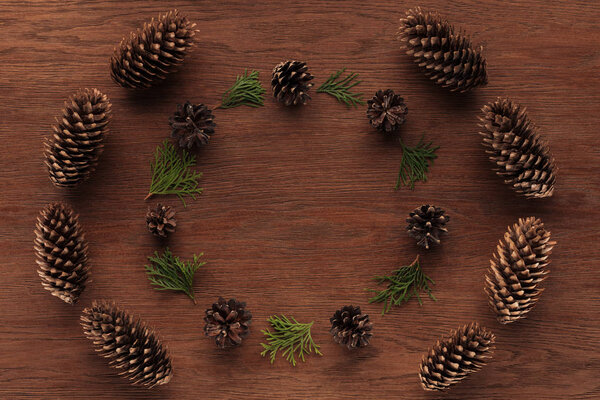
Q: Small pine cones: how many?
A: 7